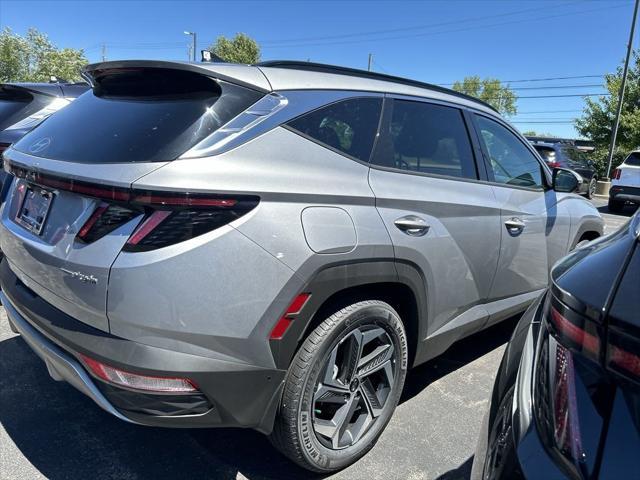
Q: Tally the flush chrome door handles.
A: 2